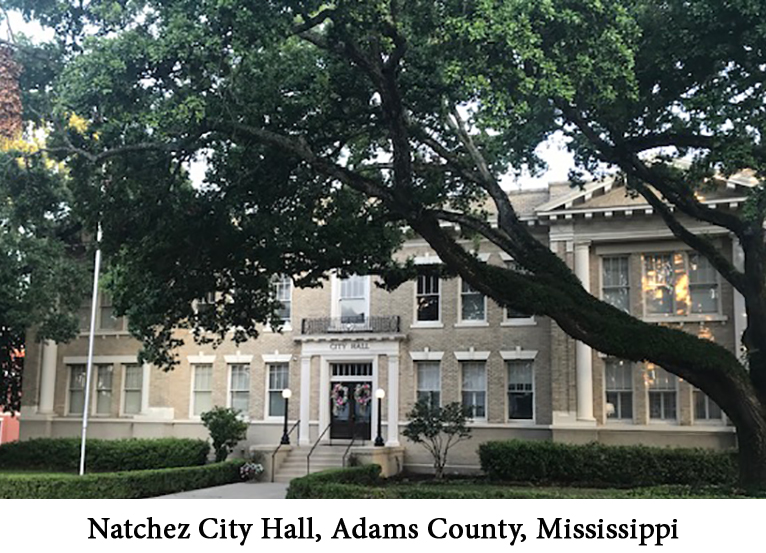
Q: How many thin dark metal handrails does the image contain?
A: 3